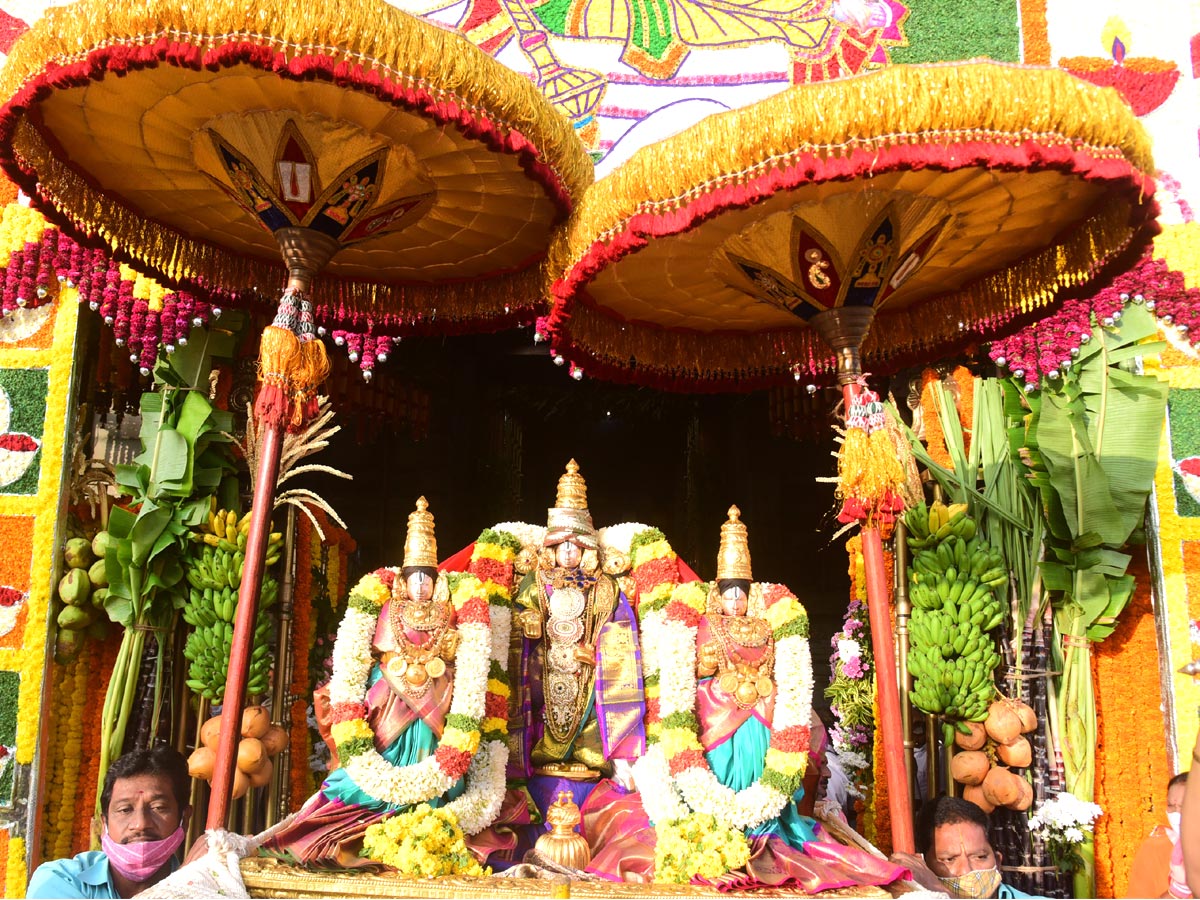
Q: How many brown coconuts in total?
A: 15